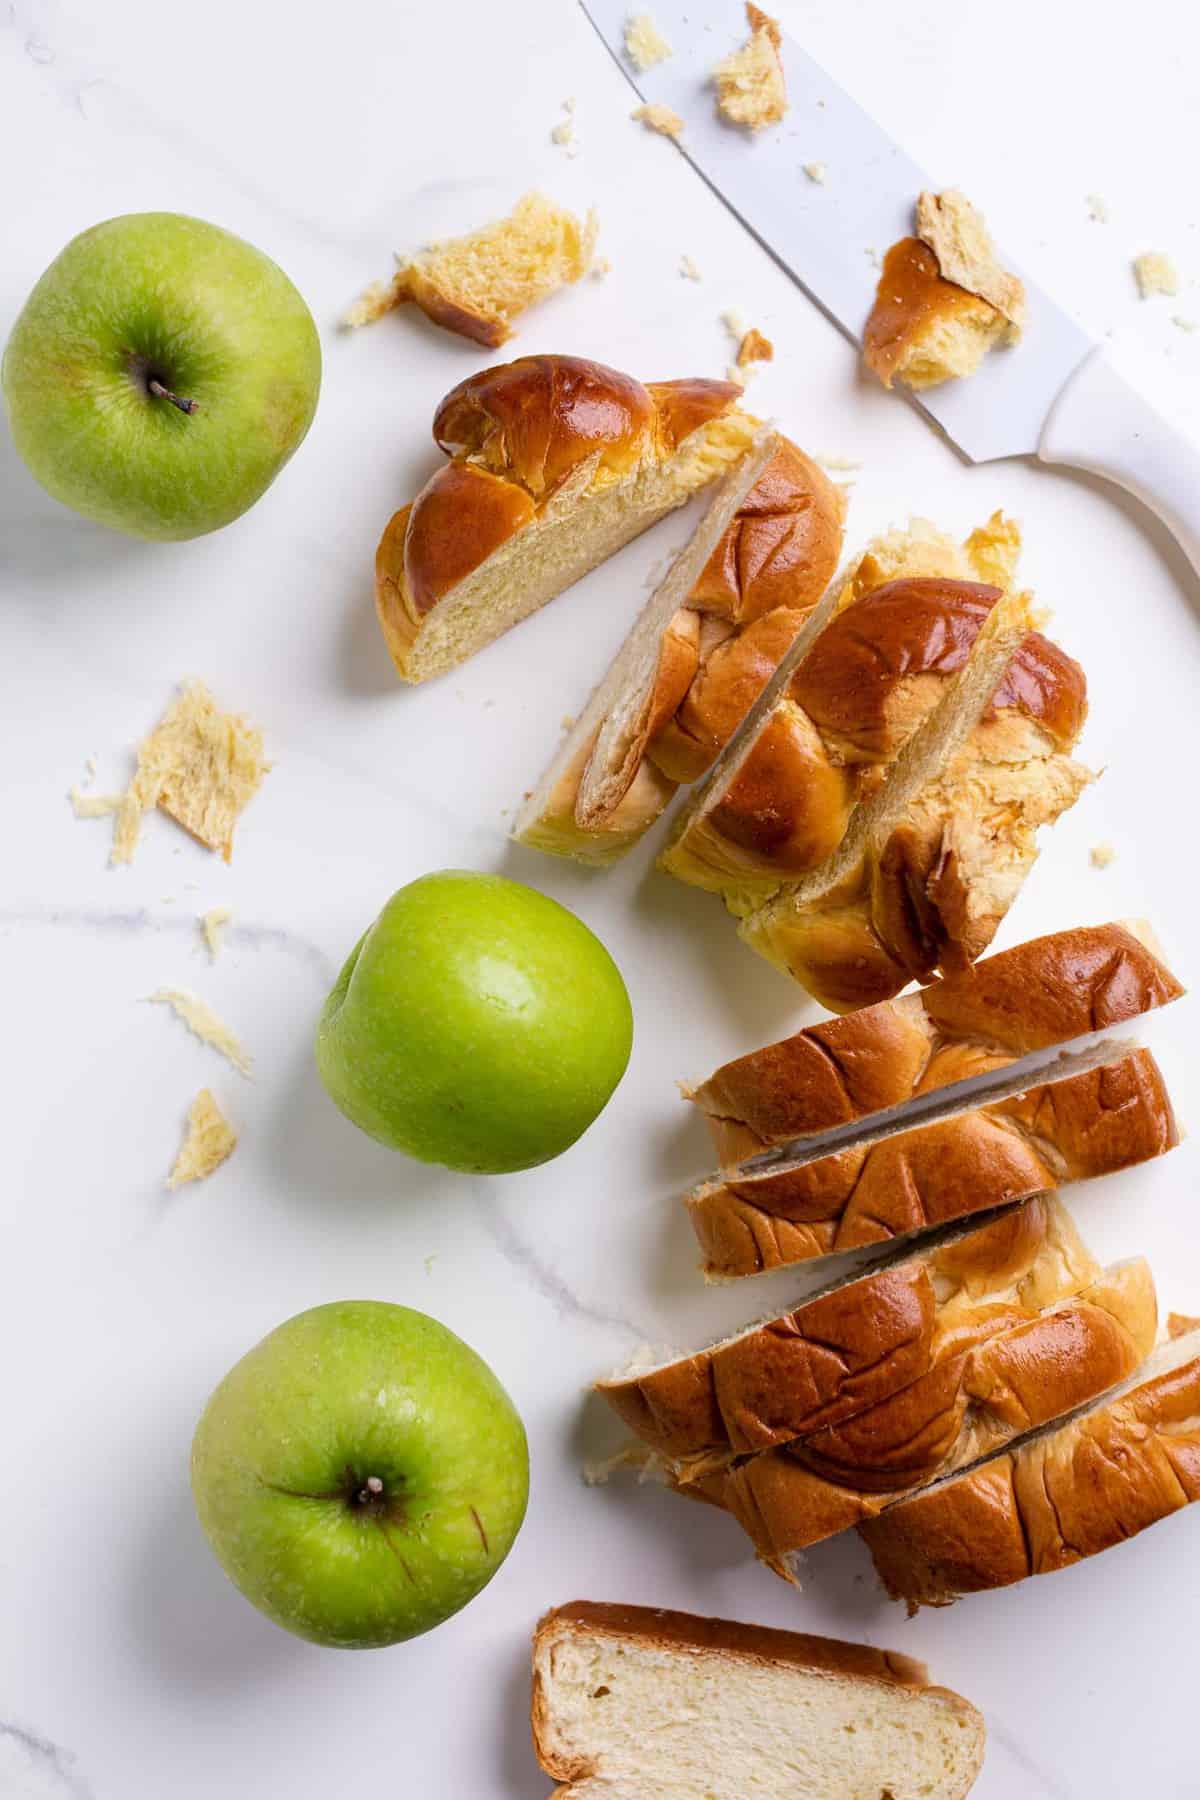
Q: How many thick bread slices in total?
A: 10